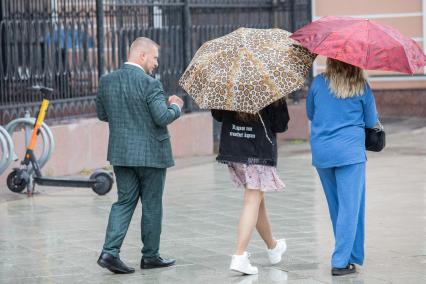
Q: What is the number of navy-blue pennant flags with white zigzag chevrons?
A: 0